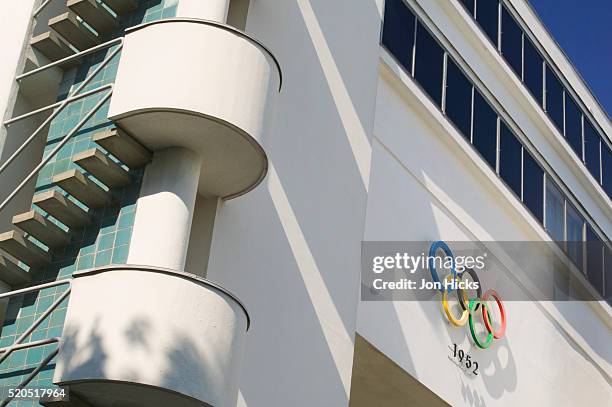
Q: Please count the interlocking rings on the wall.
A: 5